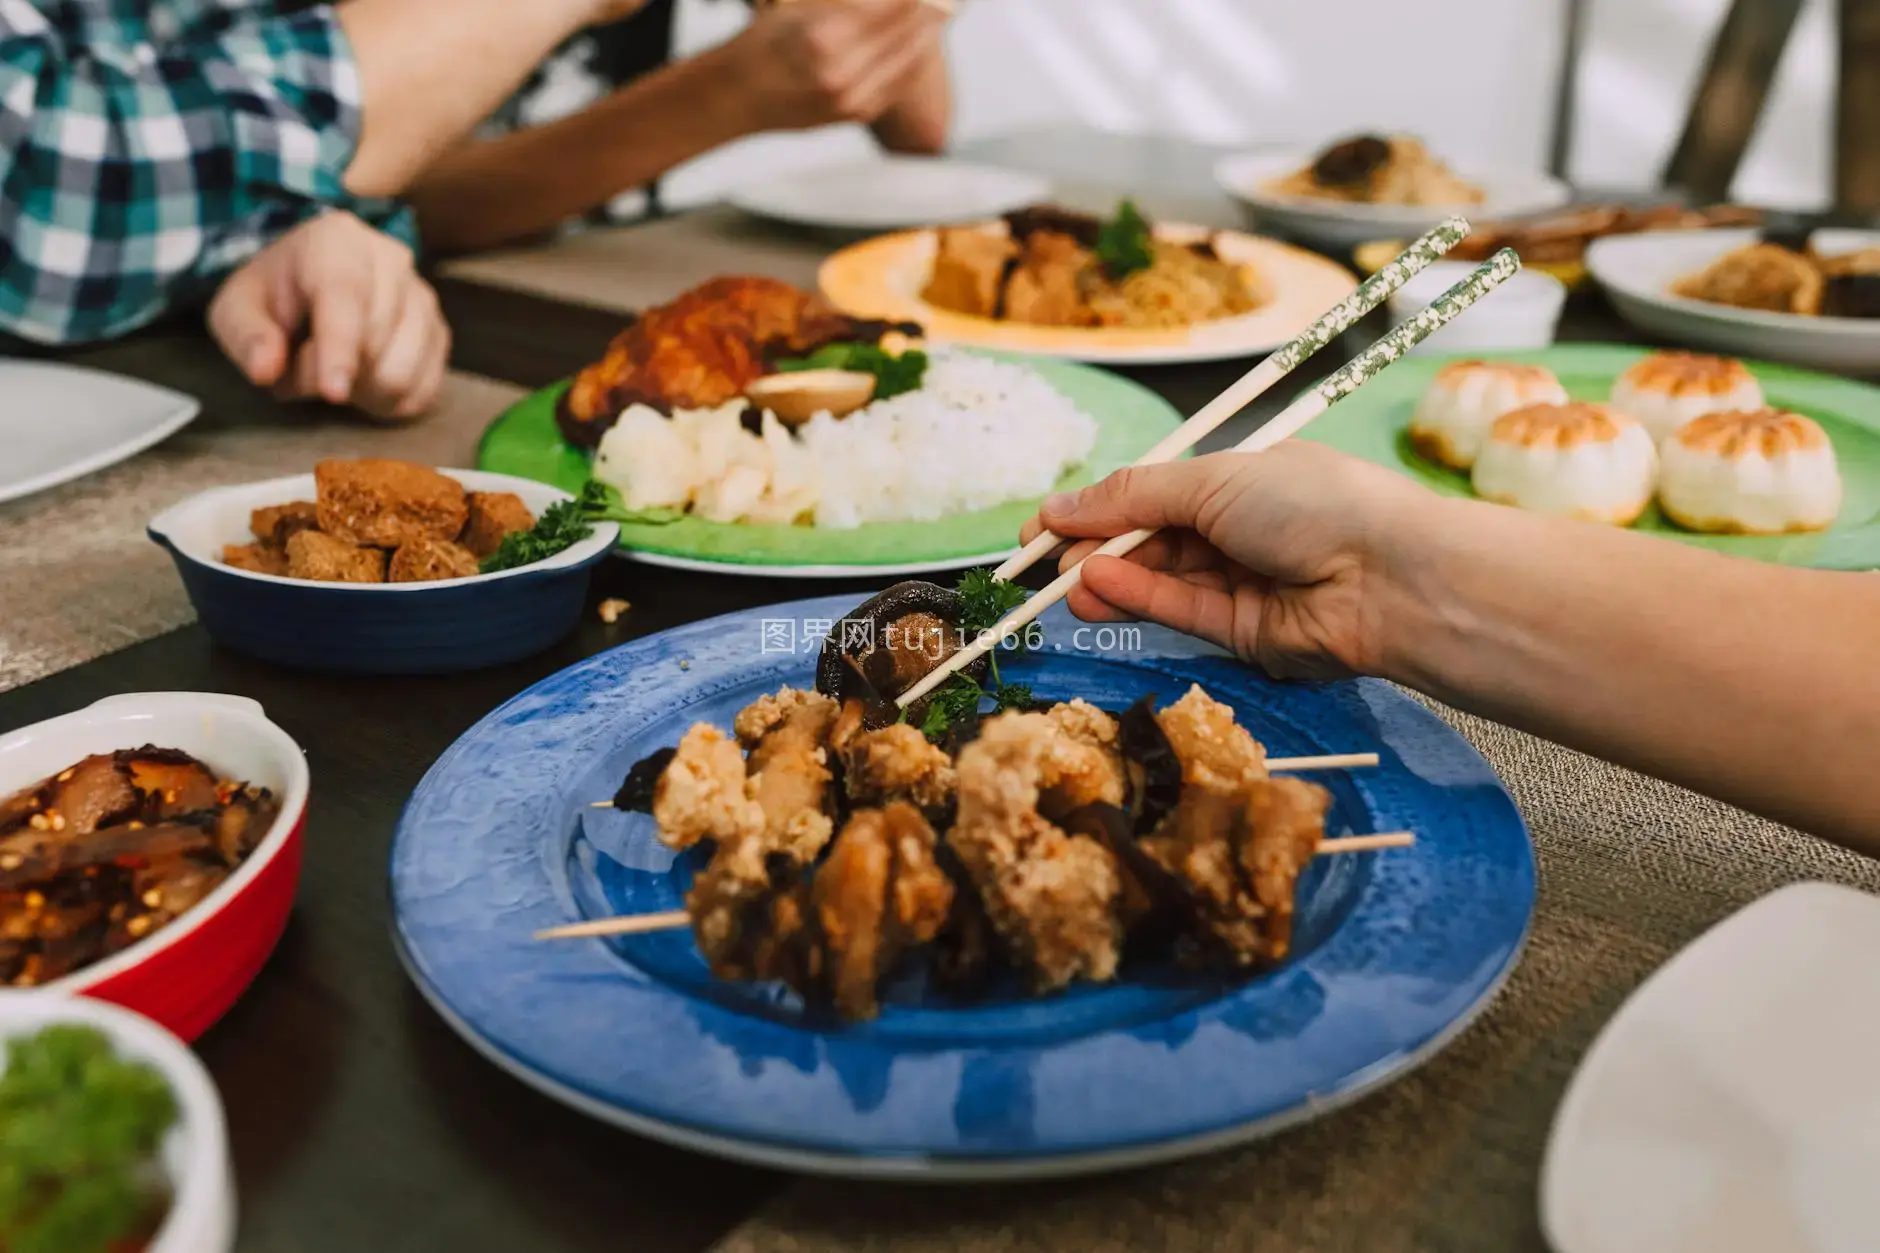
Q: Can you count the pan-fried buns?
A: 4